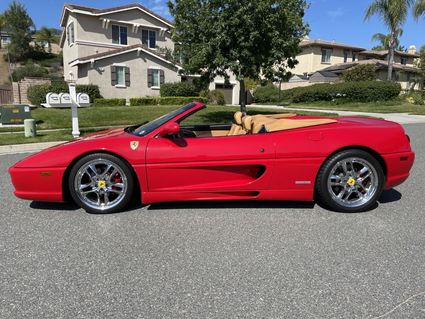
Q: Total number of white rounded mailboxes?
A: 3